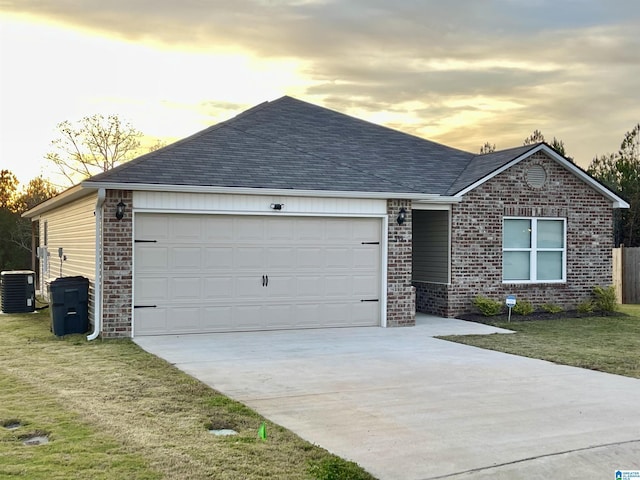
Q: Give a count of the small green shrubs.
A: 5